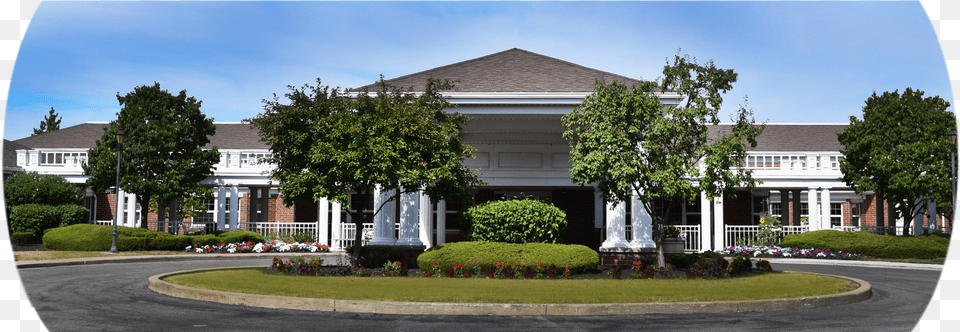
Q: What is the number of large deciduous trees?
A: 4